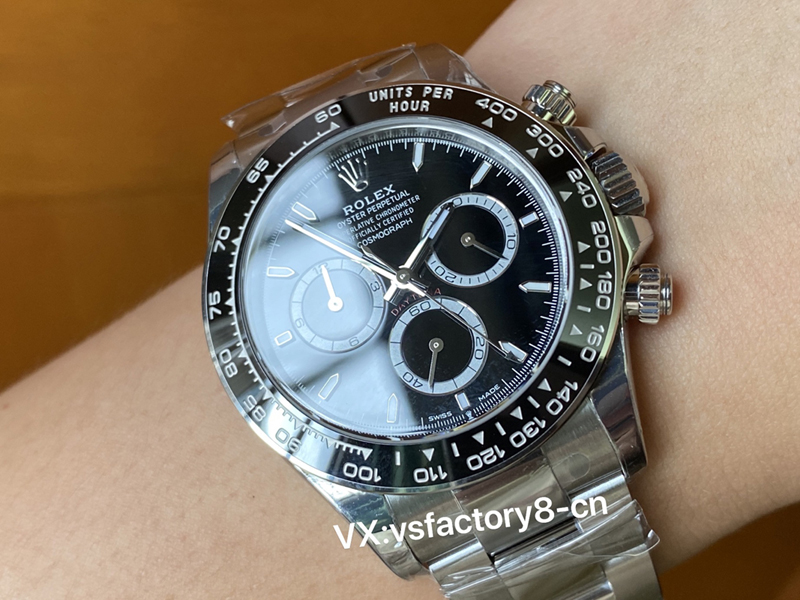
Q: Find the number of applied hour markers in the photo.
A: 11